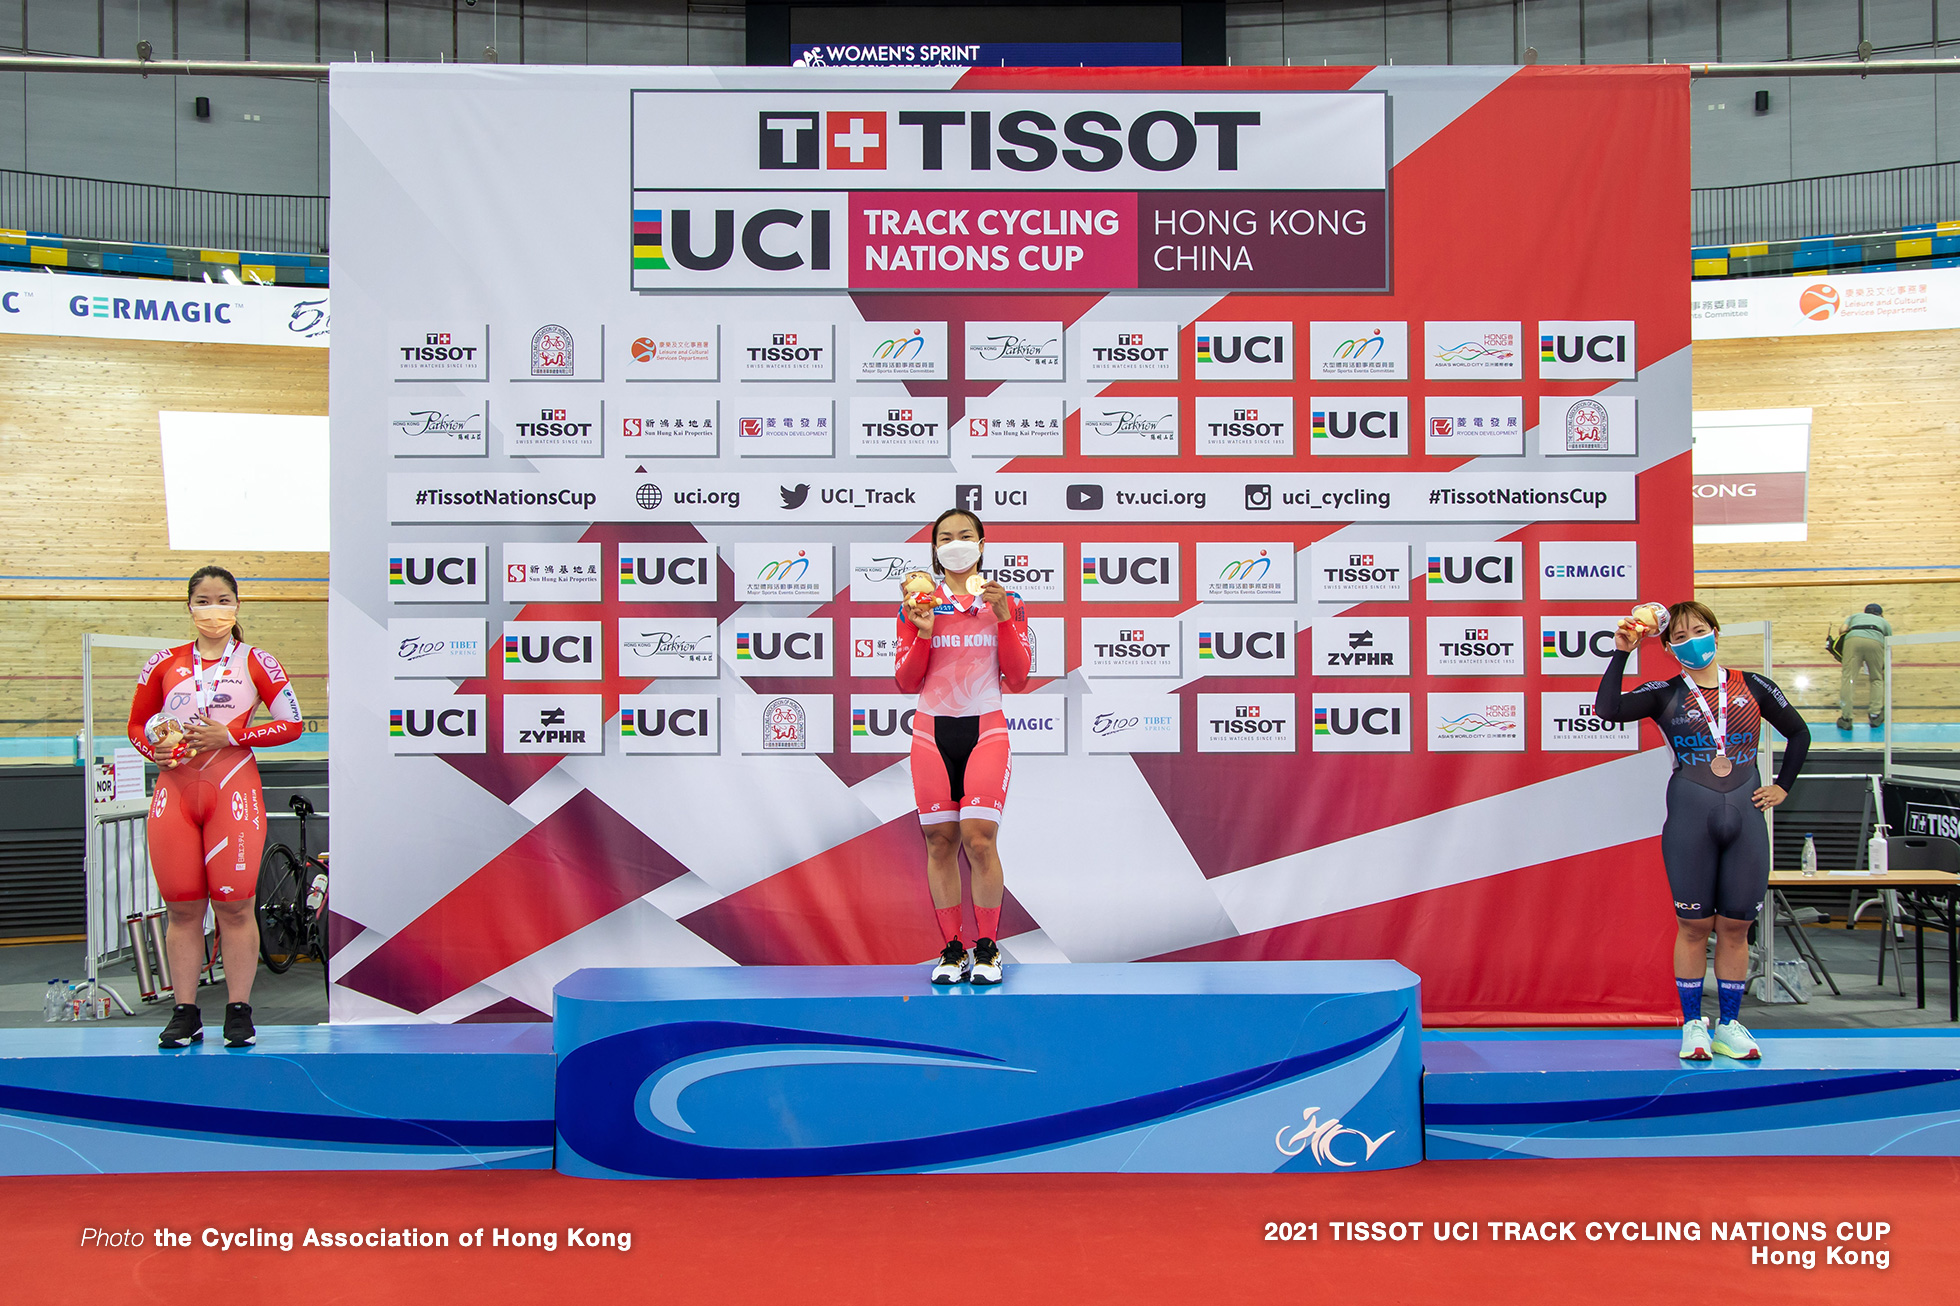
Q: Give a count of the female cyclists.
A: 3